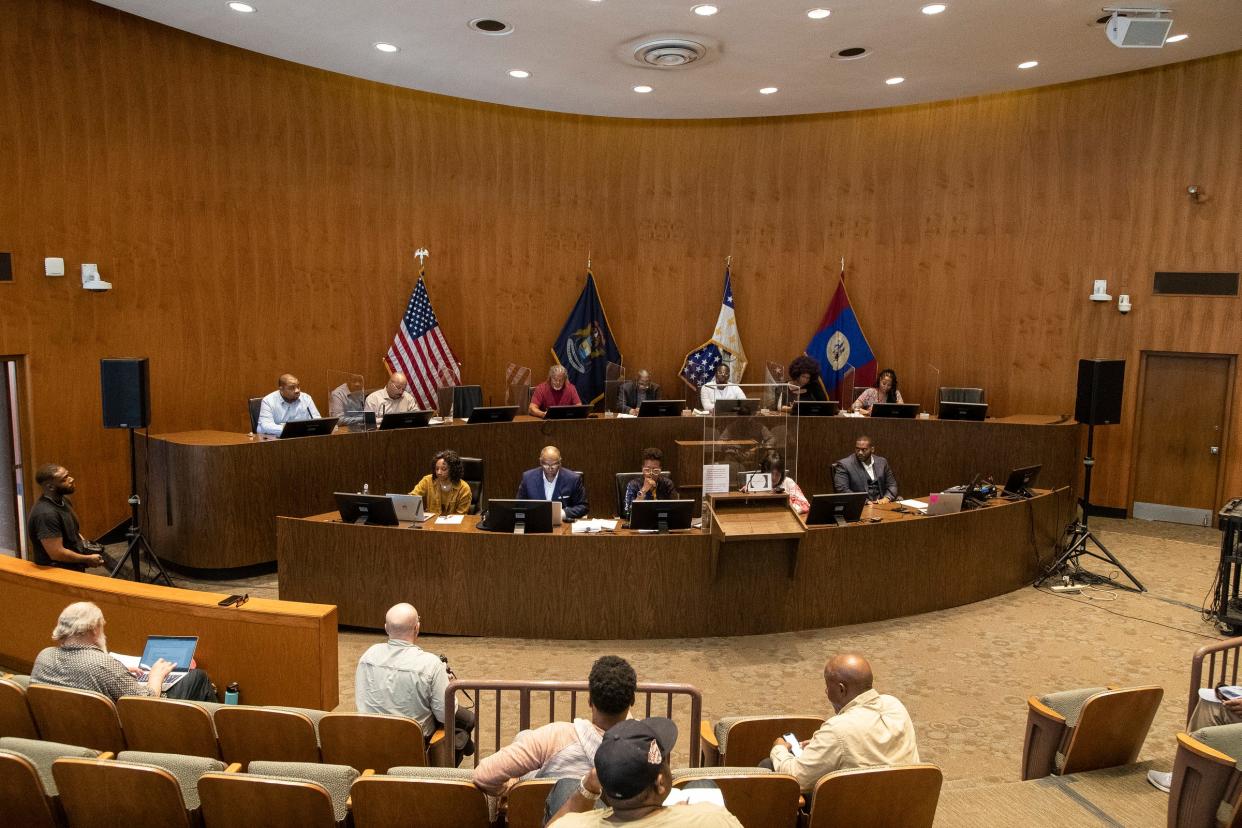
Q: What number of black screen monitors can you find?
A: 14